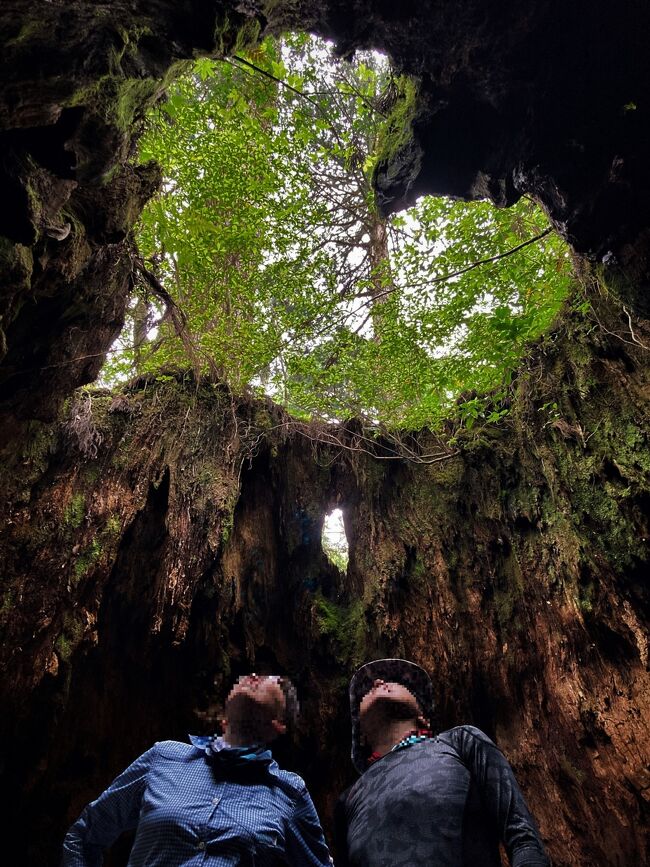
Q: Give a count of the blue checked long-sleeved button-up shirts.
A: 1